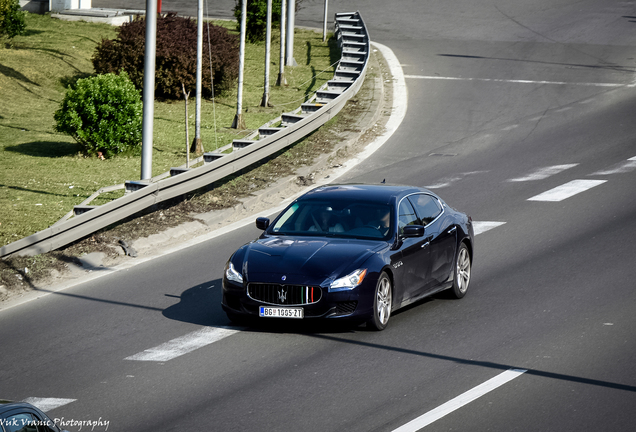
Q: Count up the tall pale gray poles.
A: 7